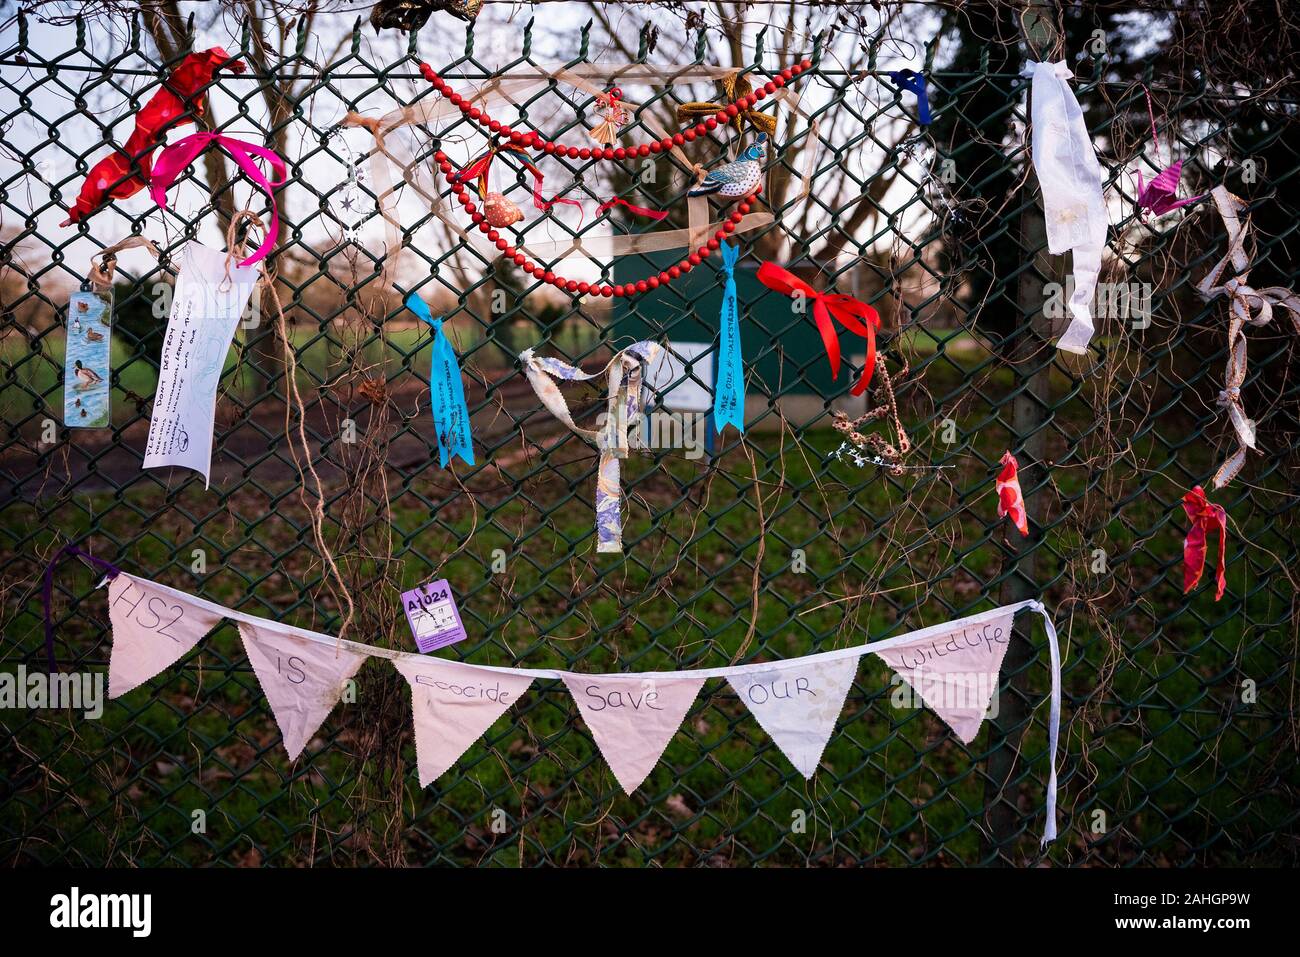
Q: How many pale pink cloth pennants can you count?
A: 5